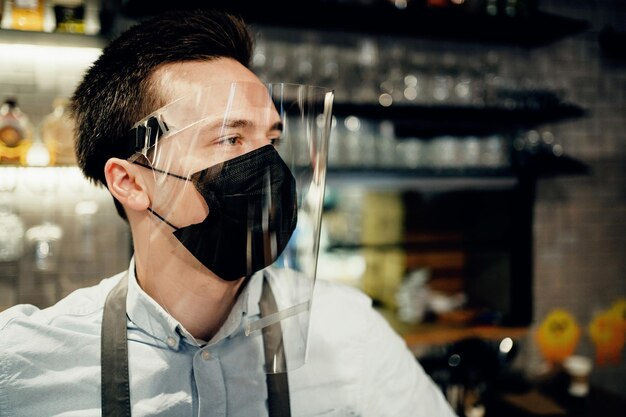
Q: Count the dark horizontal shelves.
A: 3